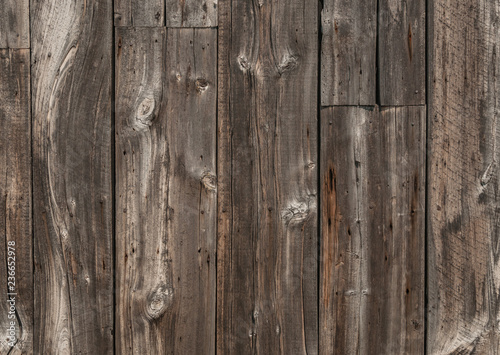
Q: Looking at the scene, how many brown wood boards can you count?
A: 11